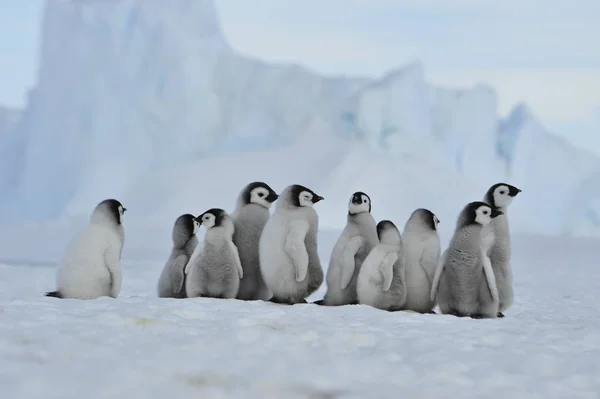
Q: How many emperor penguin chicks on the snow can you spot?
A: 10